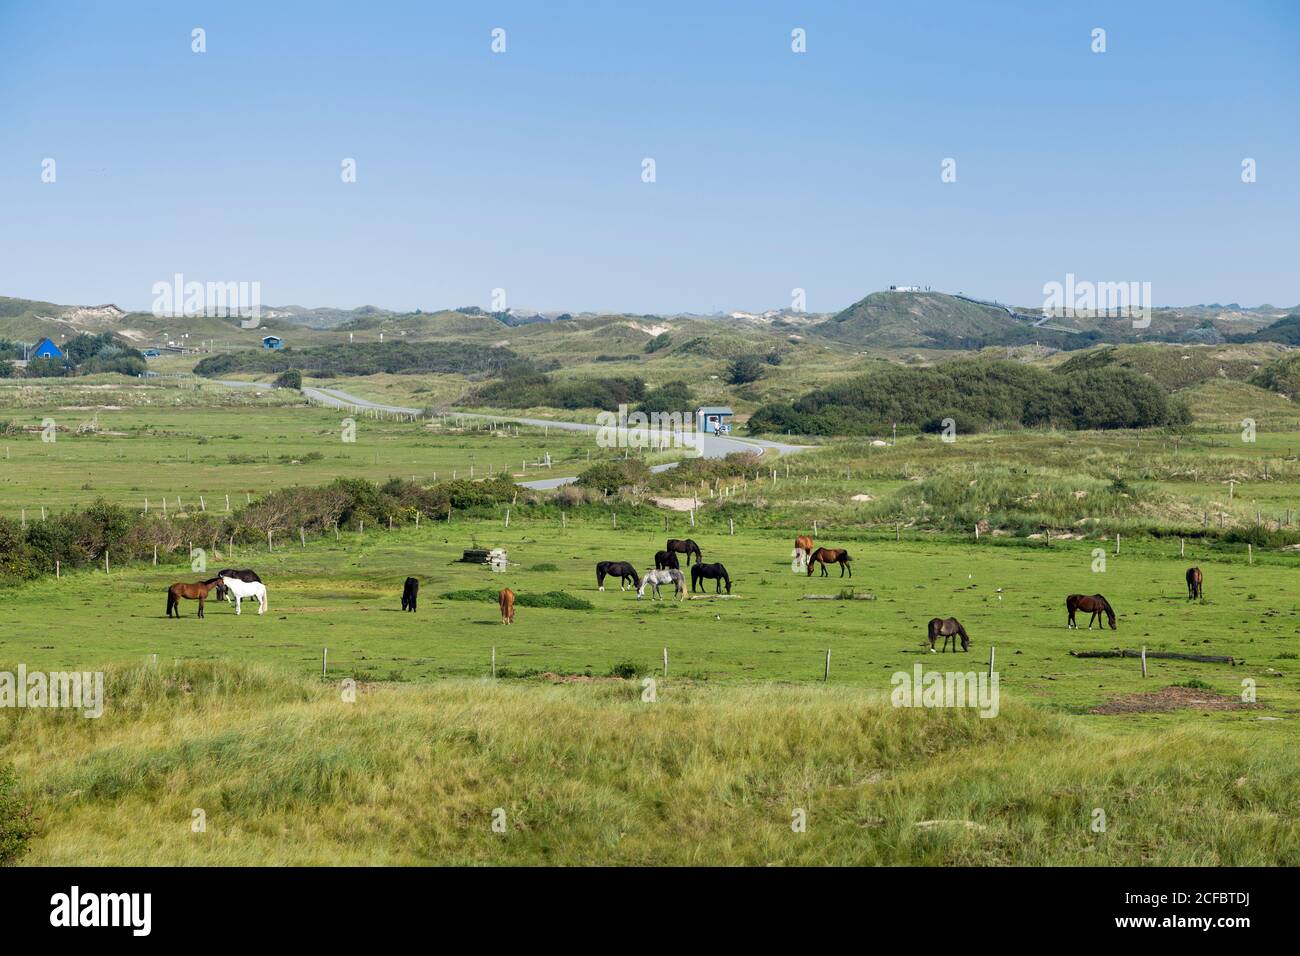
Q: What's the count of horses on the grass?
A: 15